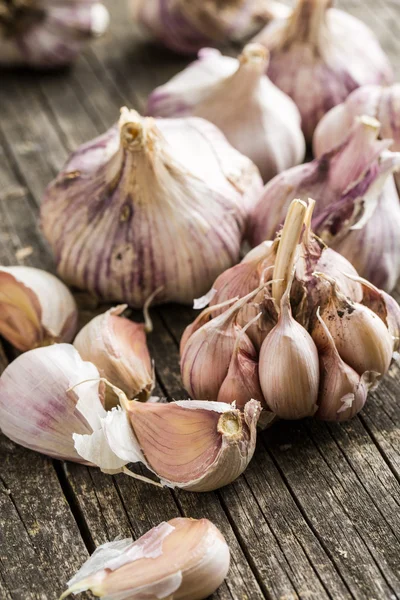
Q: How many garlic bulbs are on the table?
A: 8